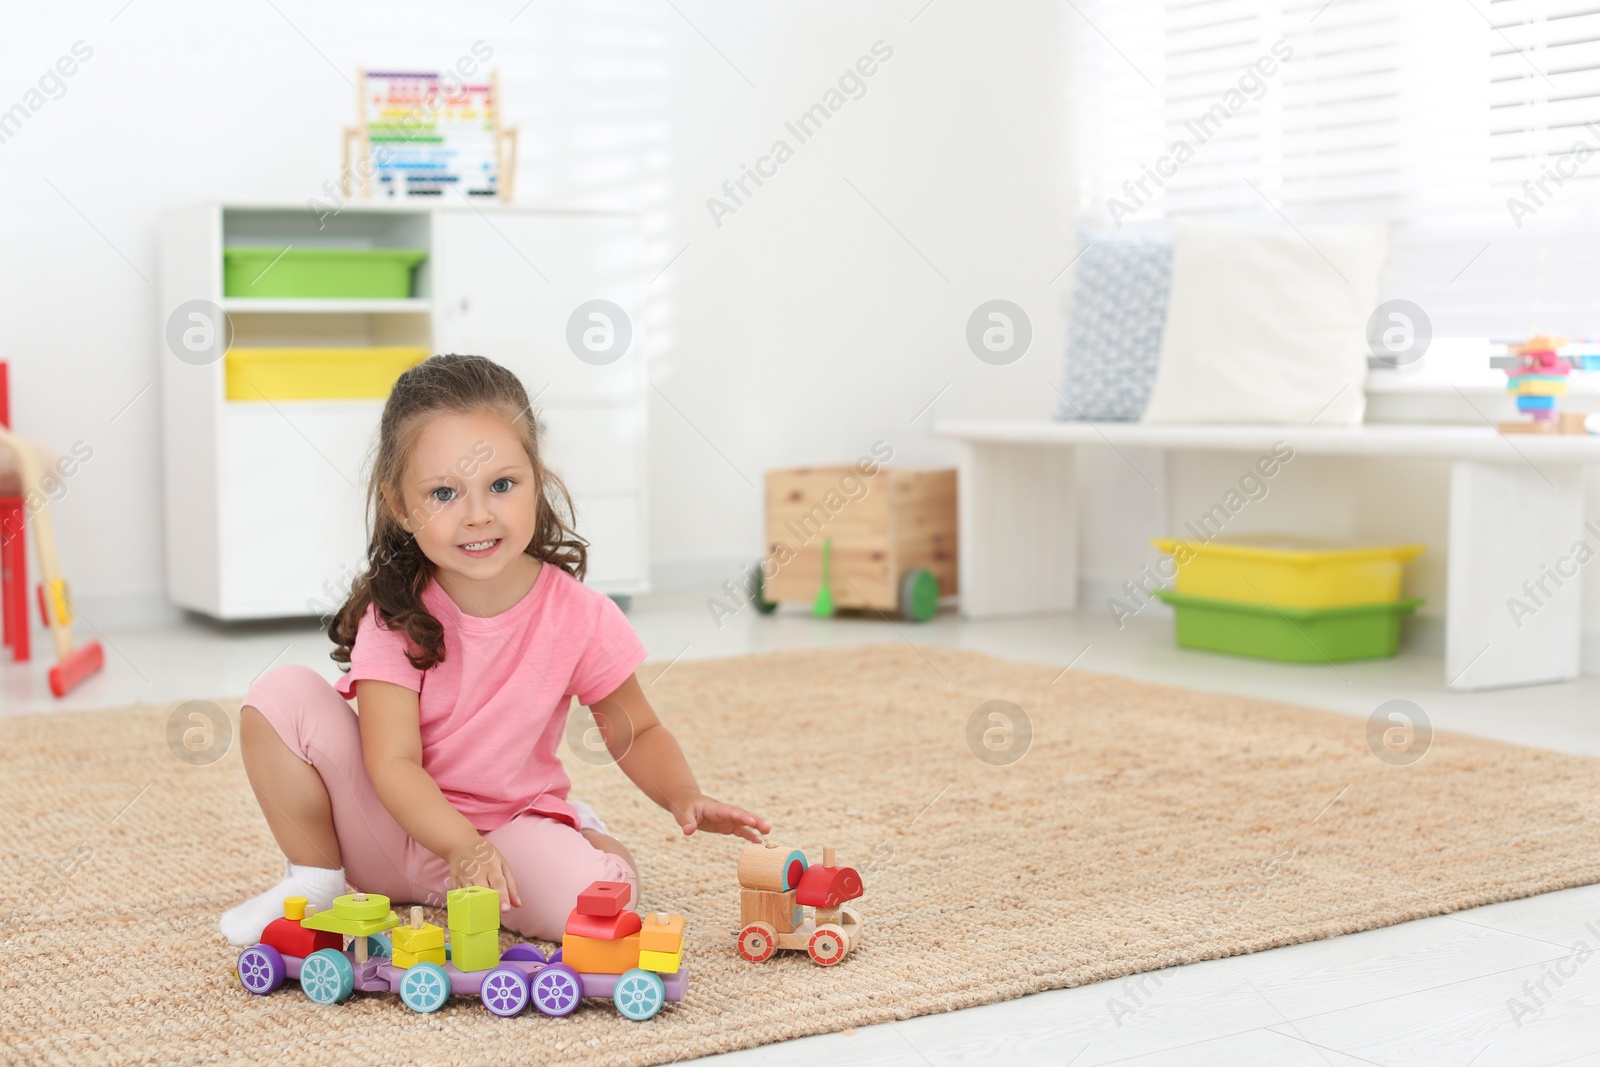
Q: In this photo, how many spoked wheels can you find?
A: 6